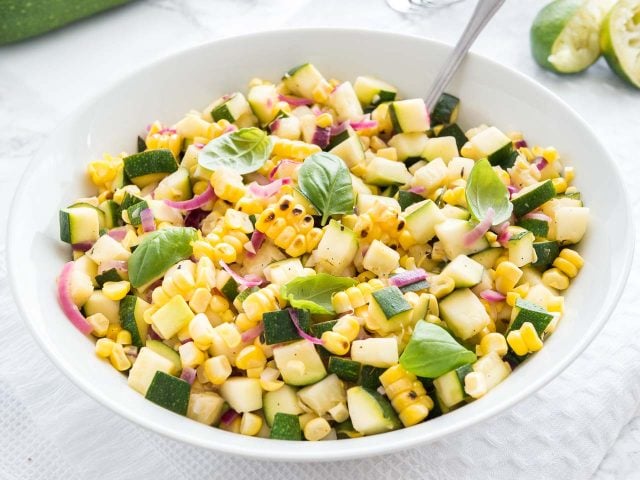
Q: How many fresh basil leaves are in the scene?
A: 6